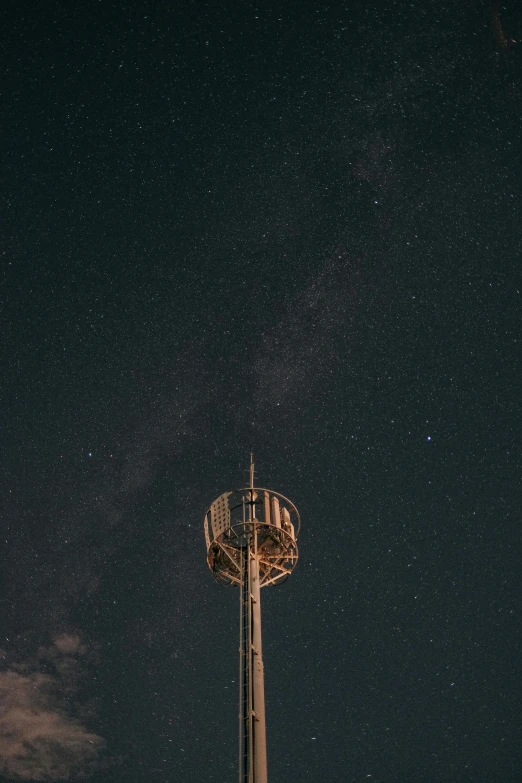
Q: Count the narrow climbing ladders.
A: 1